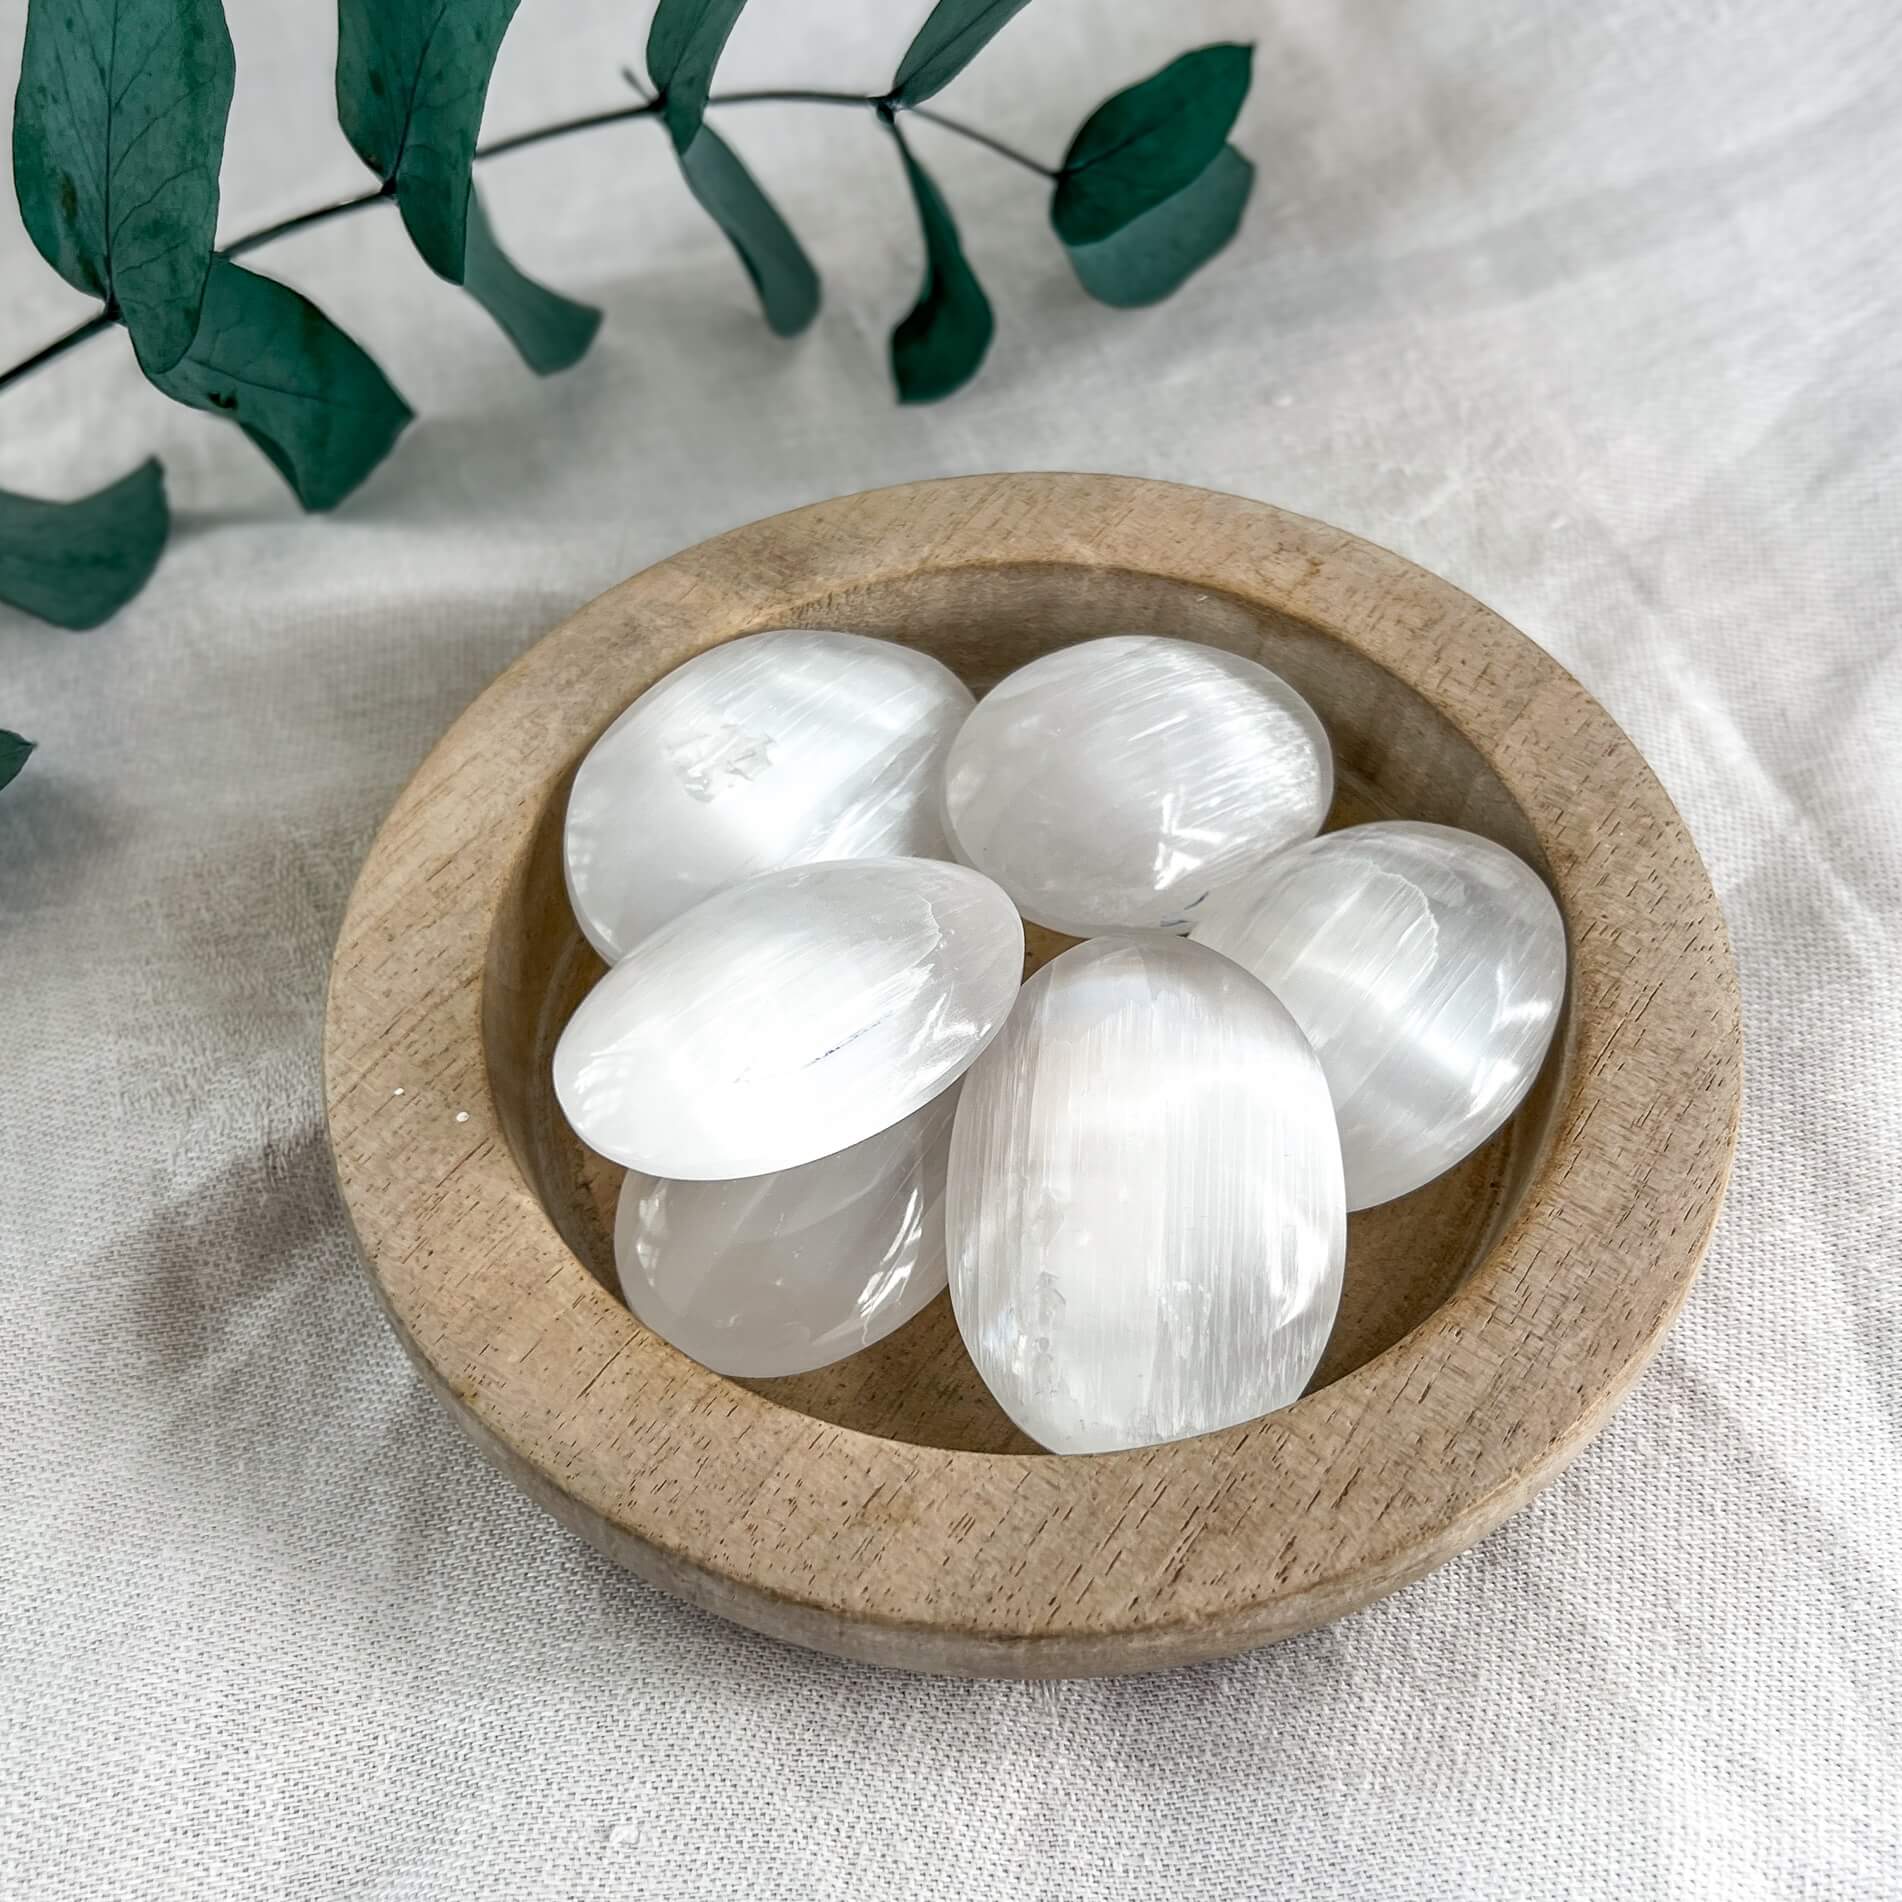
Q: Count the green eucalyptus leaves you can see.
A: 12